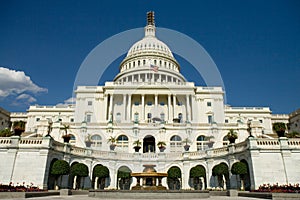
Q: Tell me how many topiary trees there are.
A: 8